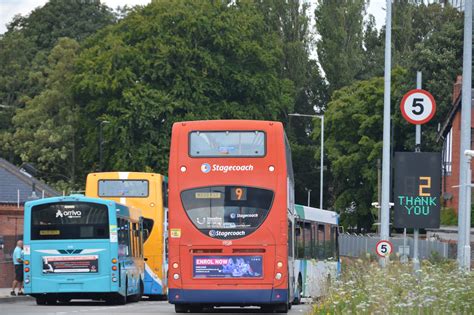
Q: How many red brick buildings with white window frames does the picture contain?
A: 1